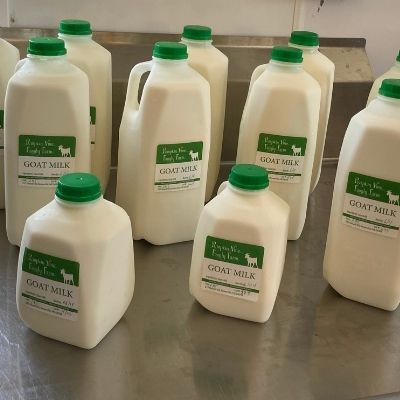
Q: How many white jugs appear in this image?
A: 11